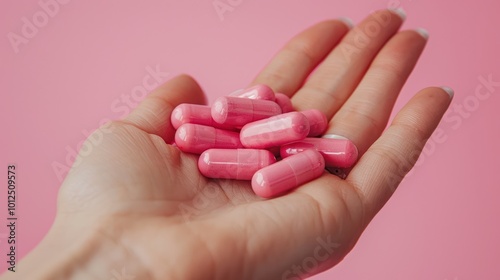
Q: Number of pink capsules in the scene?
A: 10